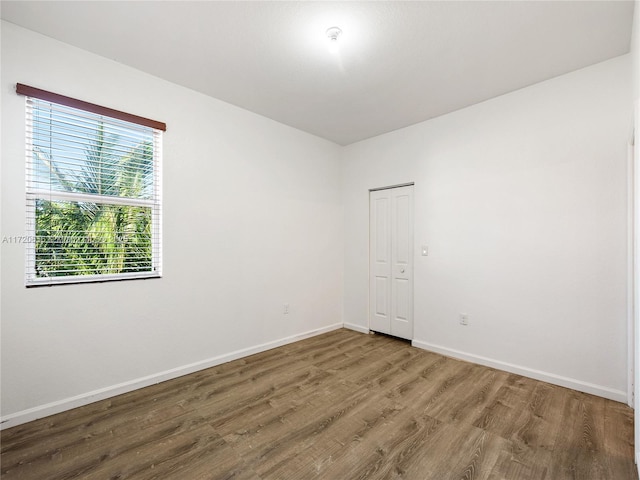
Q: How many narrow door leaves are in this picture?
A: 2